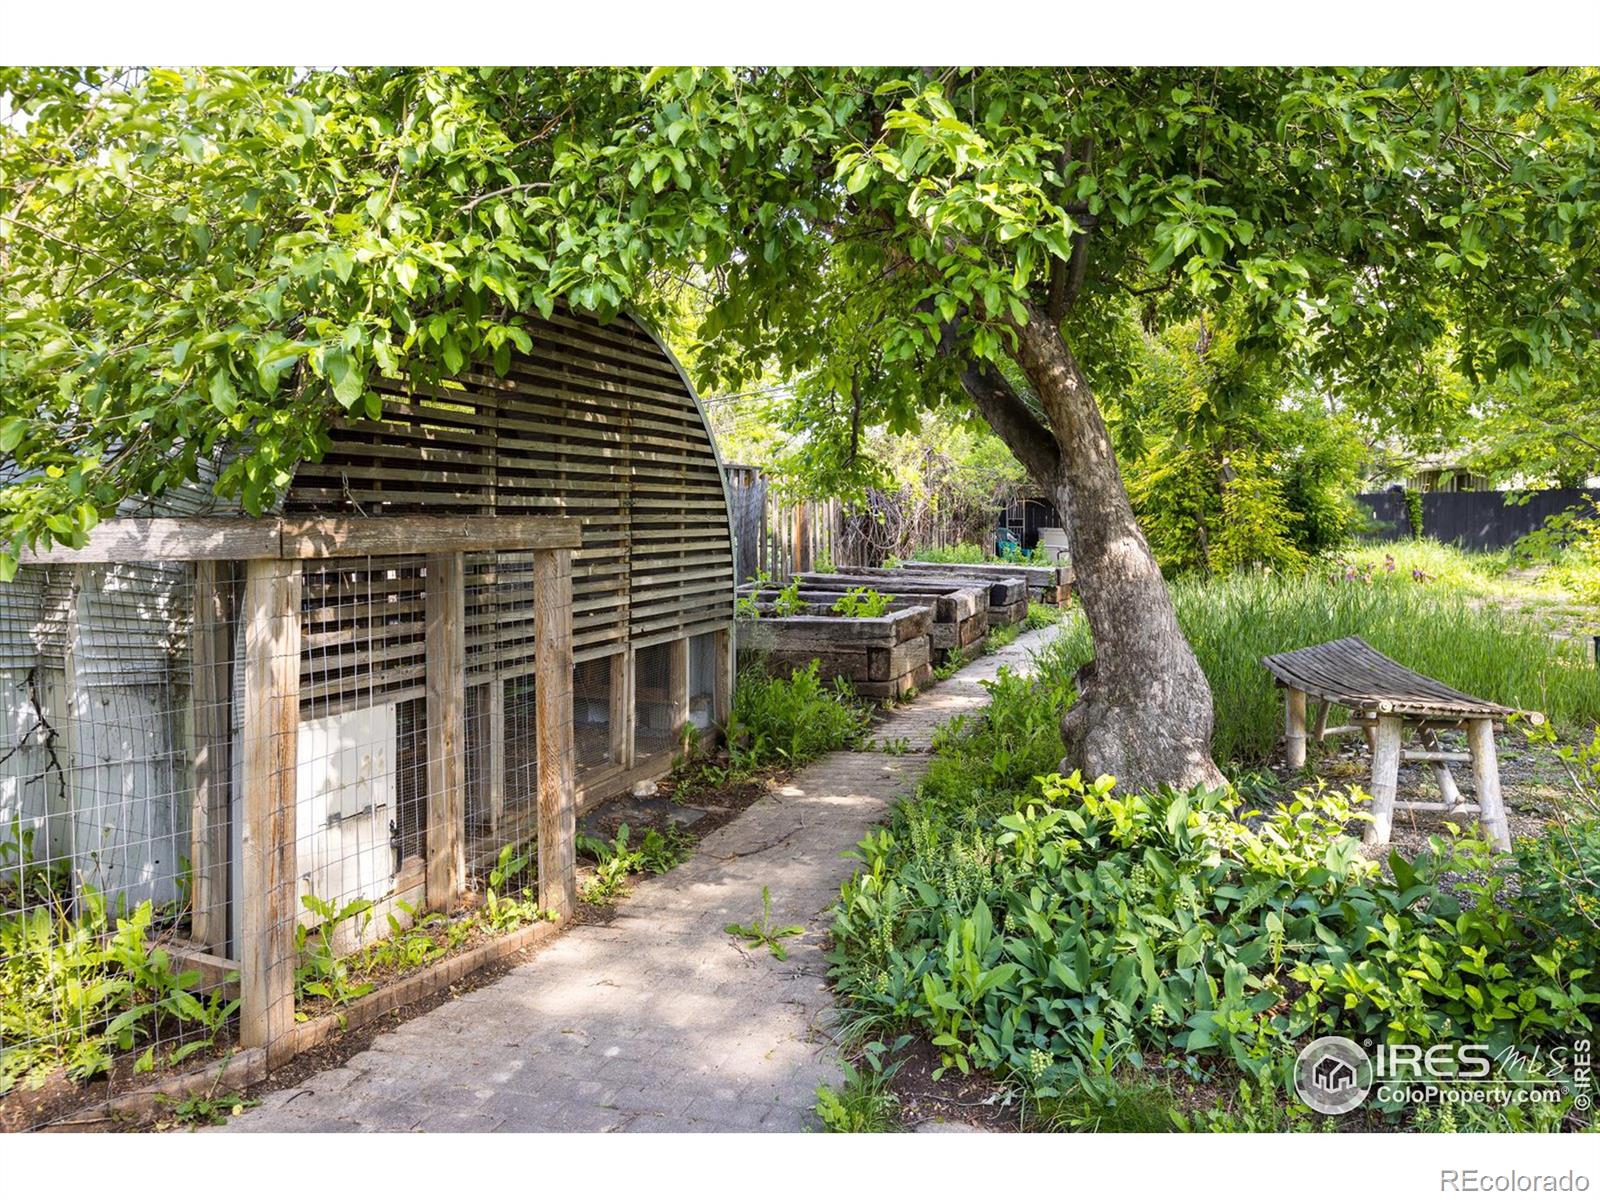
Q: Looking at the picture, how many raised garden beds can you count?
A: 4